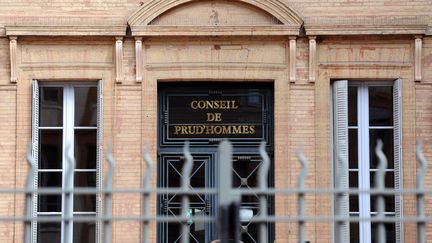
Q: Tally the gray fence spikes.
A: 10